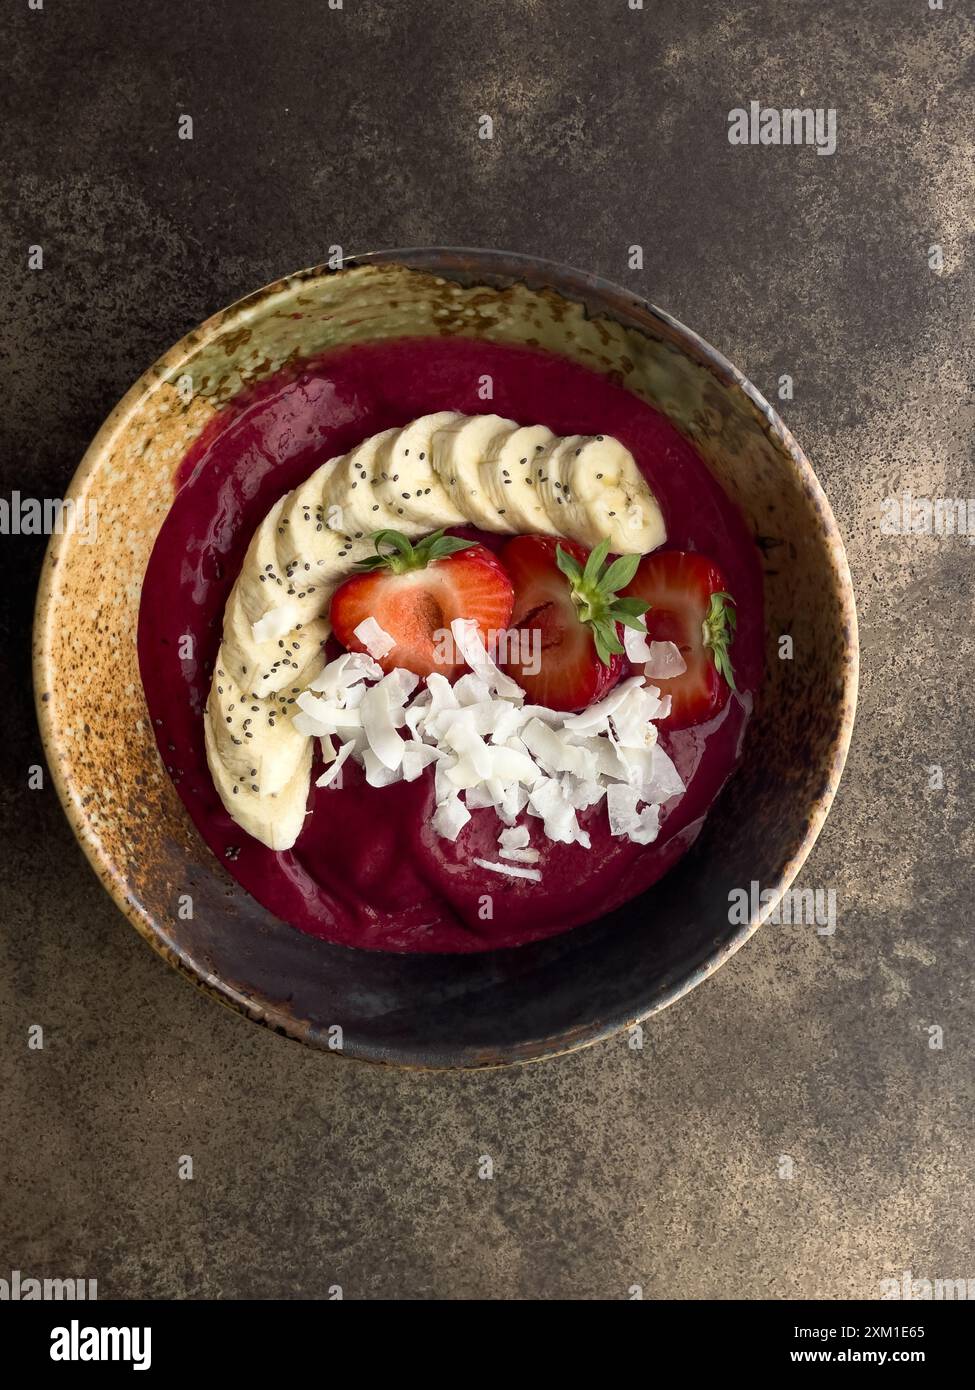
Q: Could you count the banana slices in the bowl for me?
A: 11